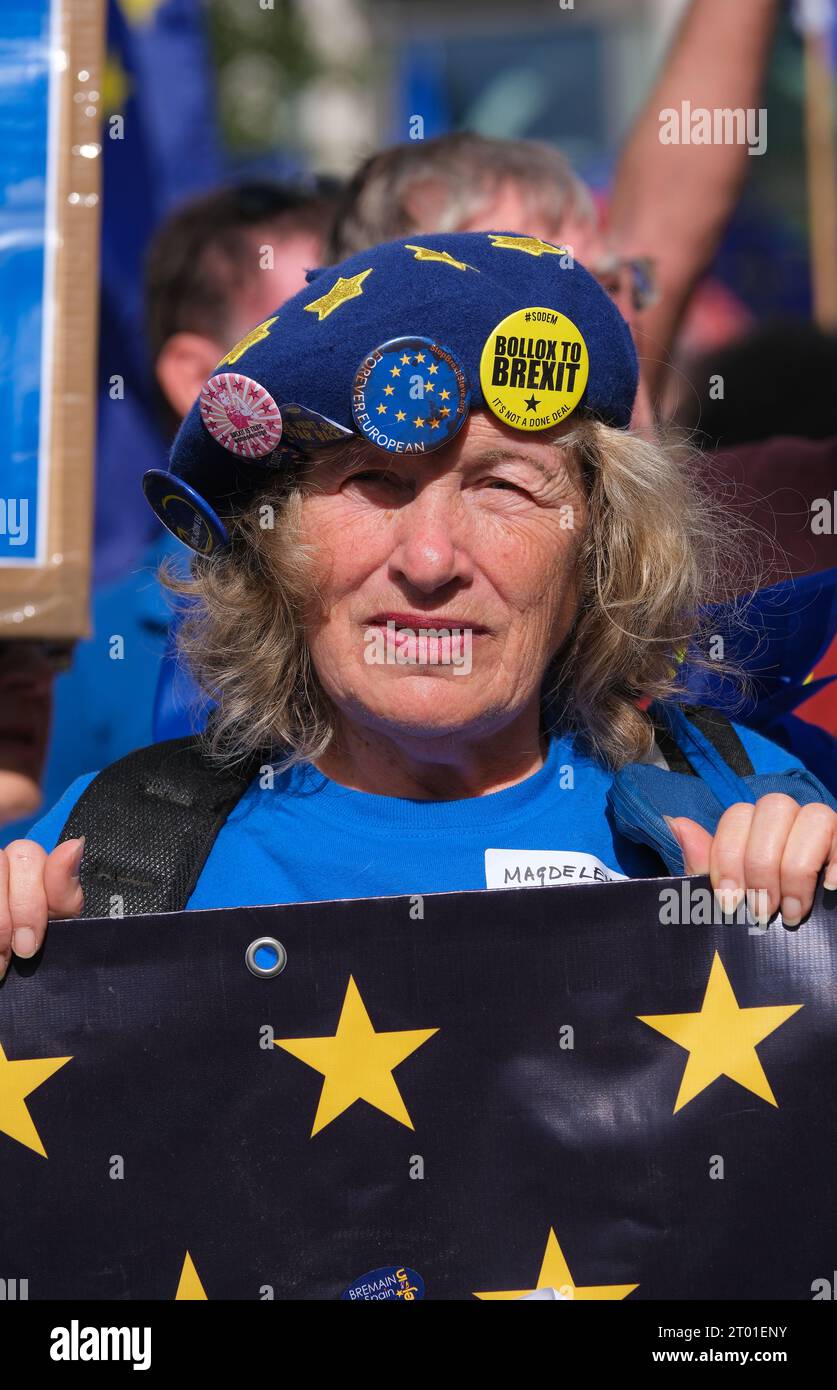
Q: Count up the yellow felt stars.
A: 4